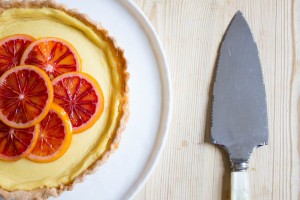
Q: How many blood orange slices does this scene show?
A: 6